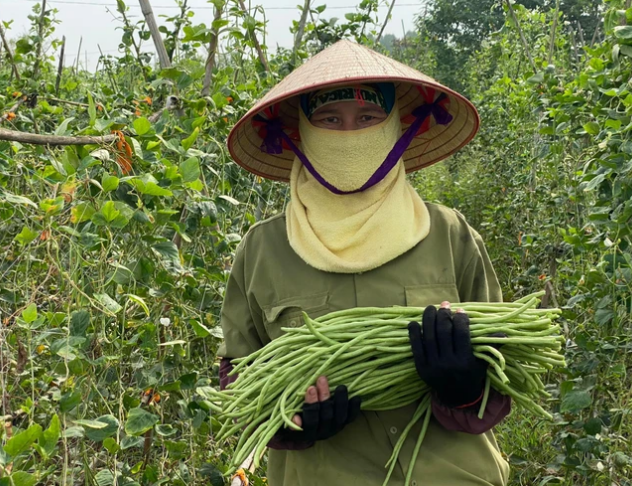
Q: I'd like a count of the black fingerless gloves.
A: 2